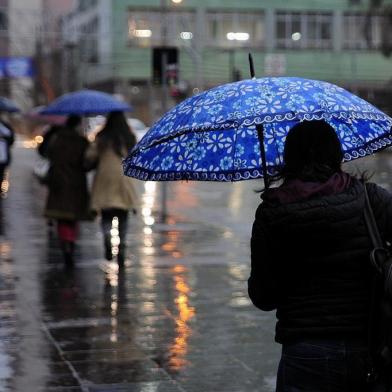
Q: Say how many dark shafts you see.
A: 1